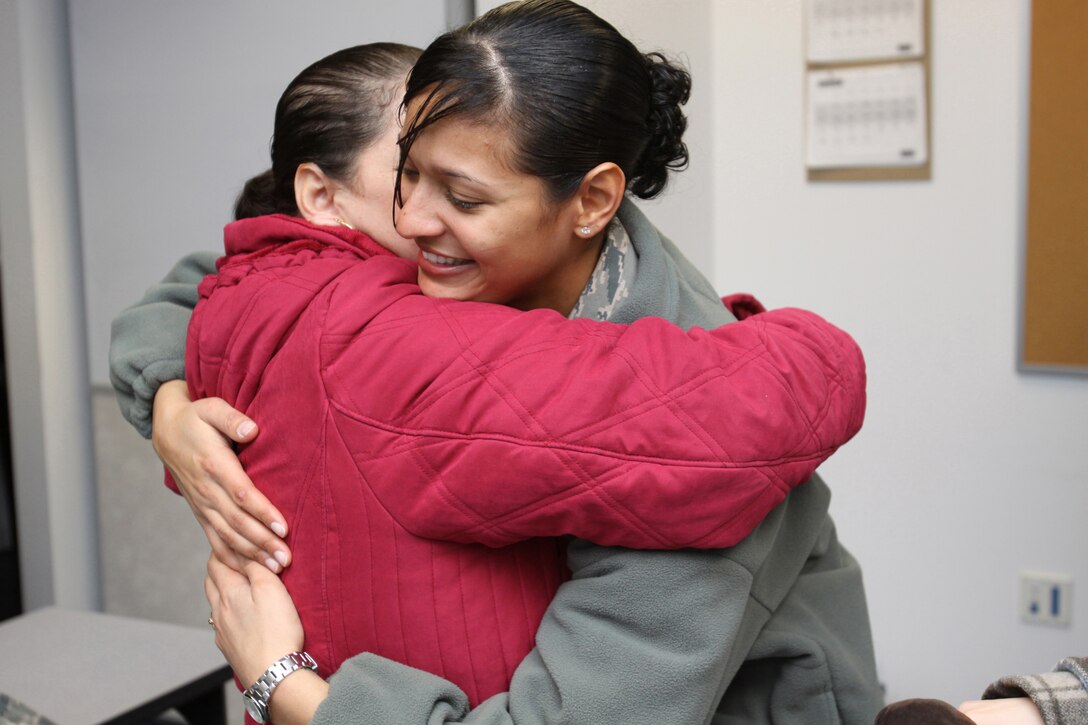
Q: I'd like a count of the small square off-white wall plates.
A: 1